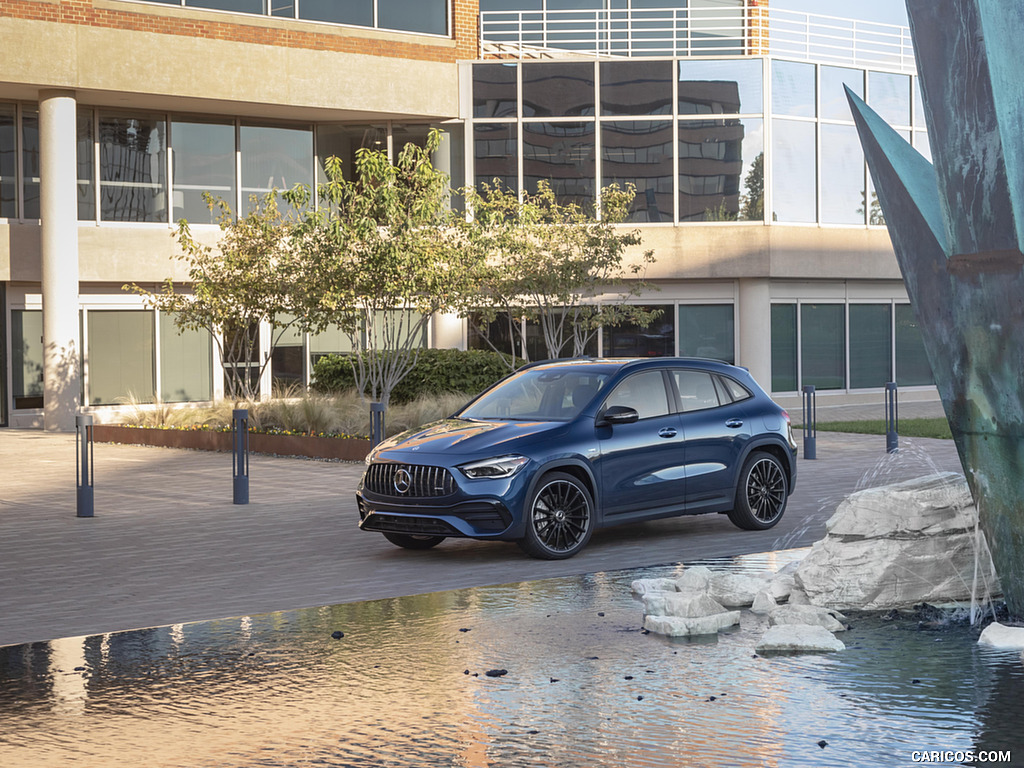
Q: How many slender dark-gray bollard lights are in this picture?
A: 5